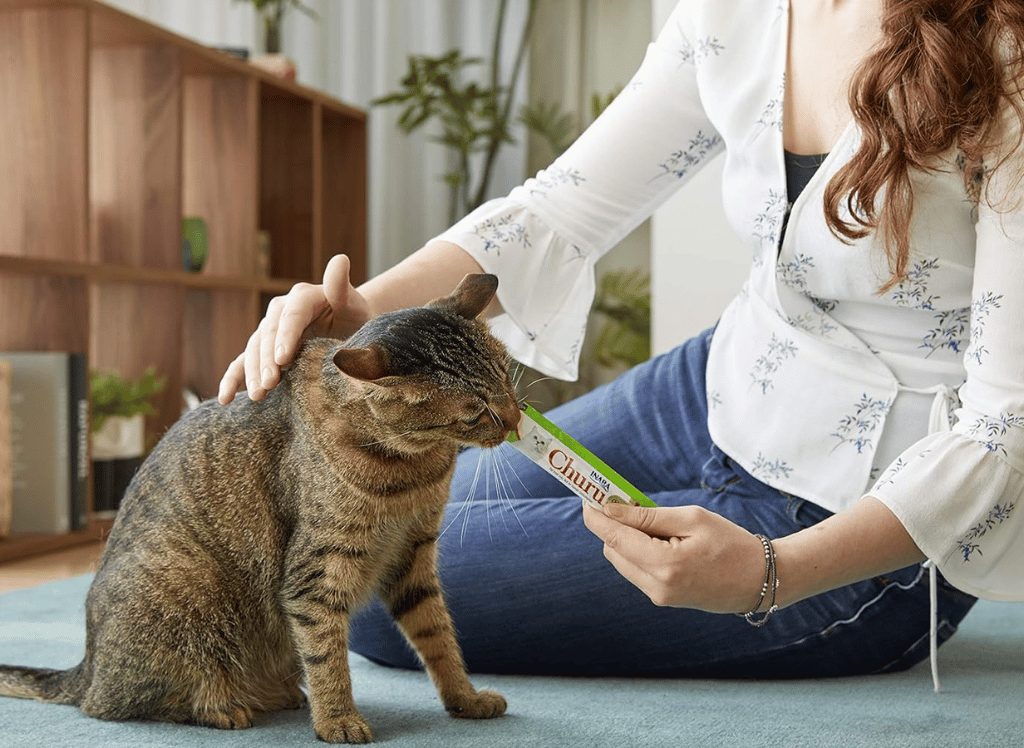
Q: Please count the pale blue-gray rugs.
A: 1